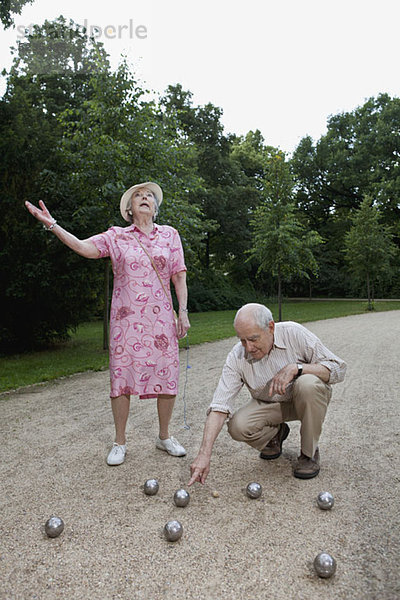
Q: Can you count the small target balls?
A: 1